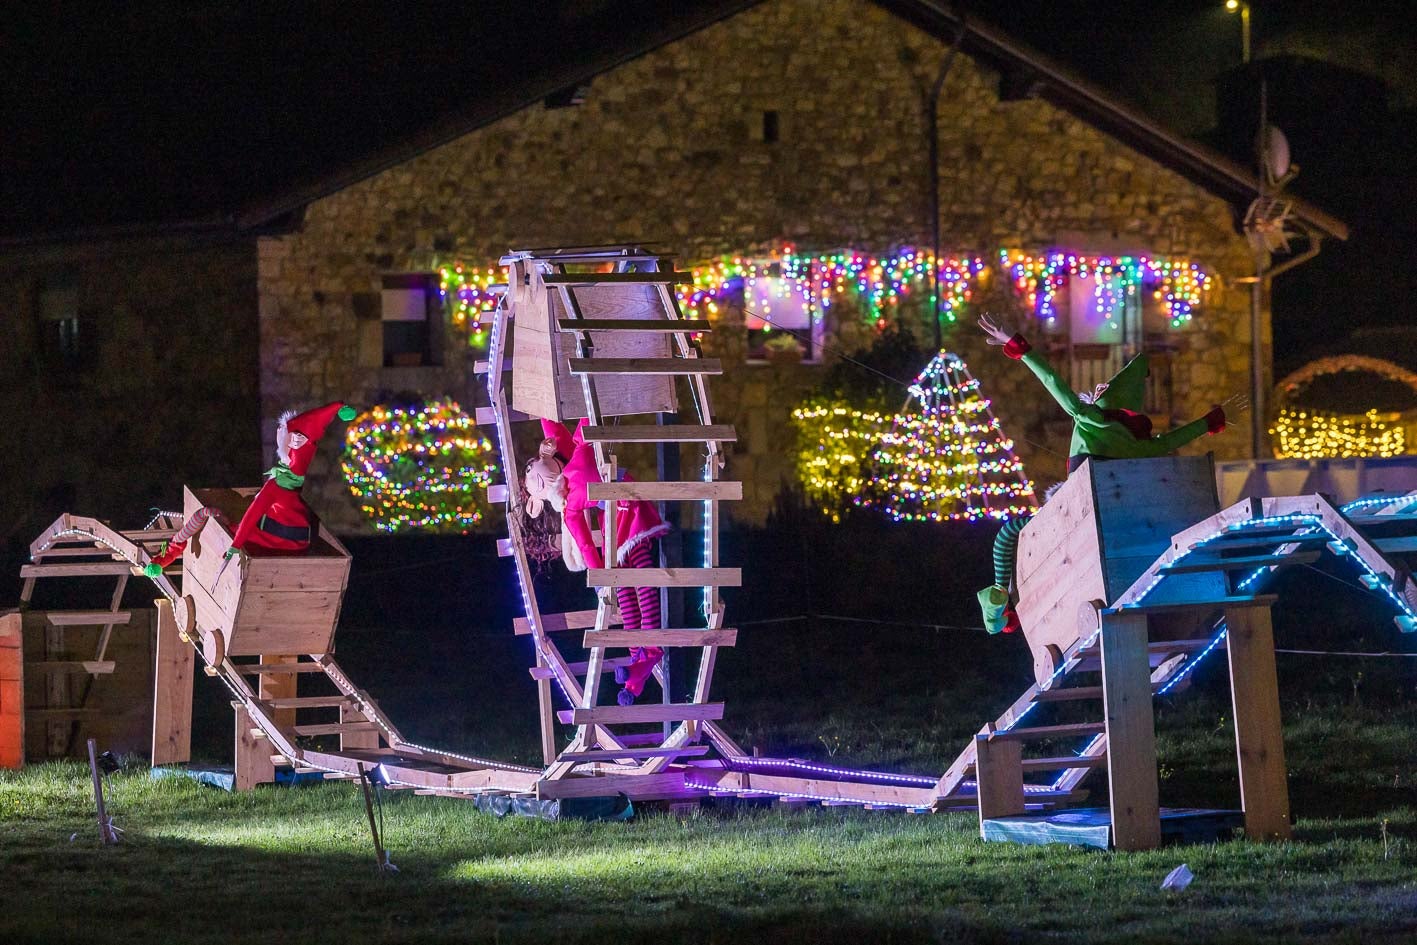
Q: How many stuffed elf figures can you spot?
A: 3